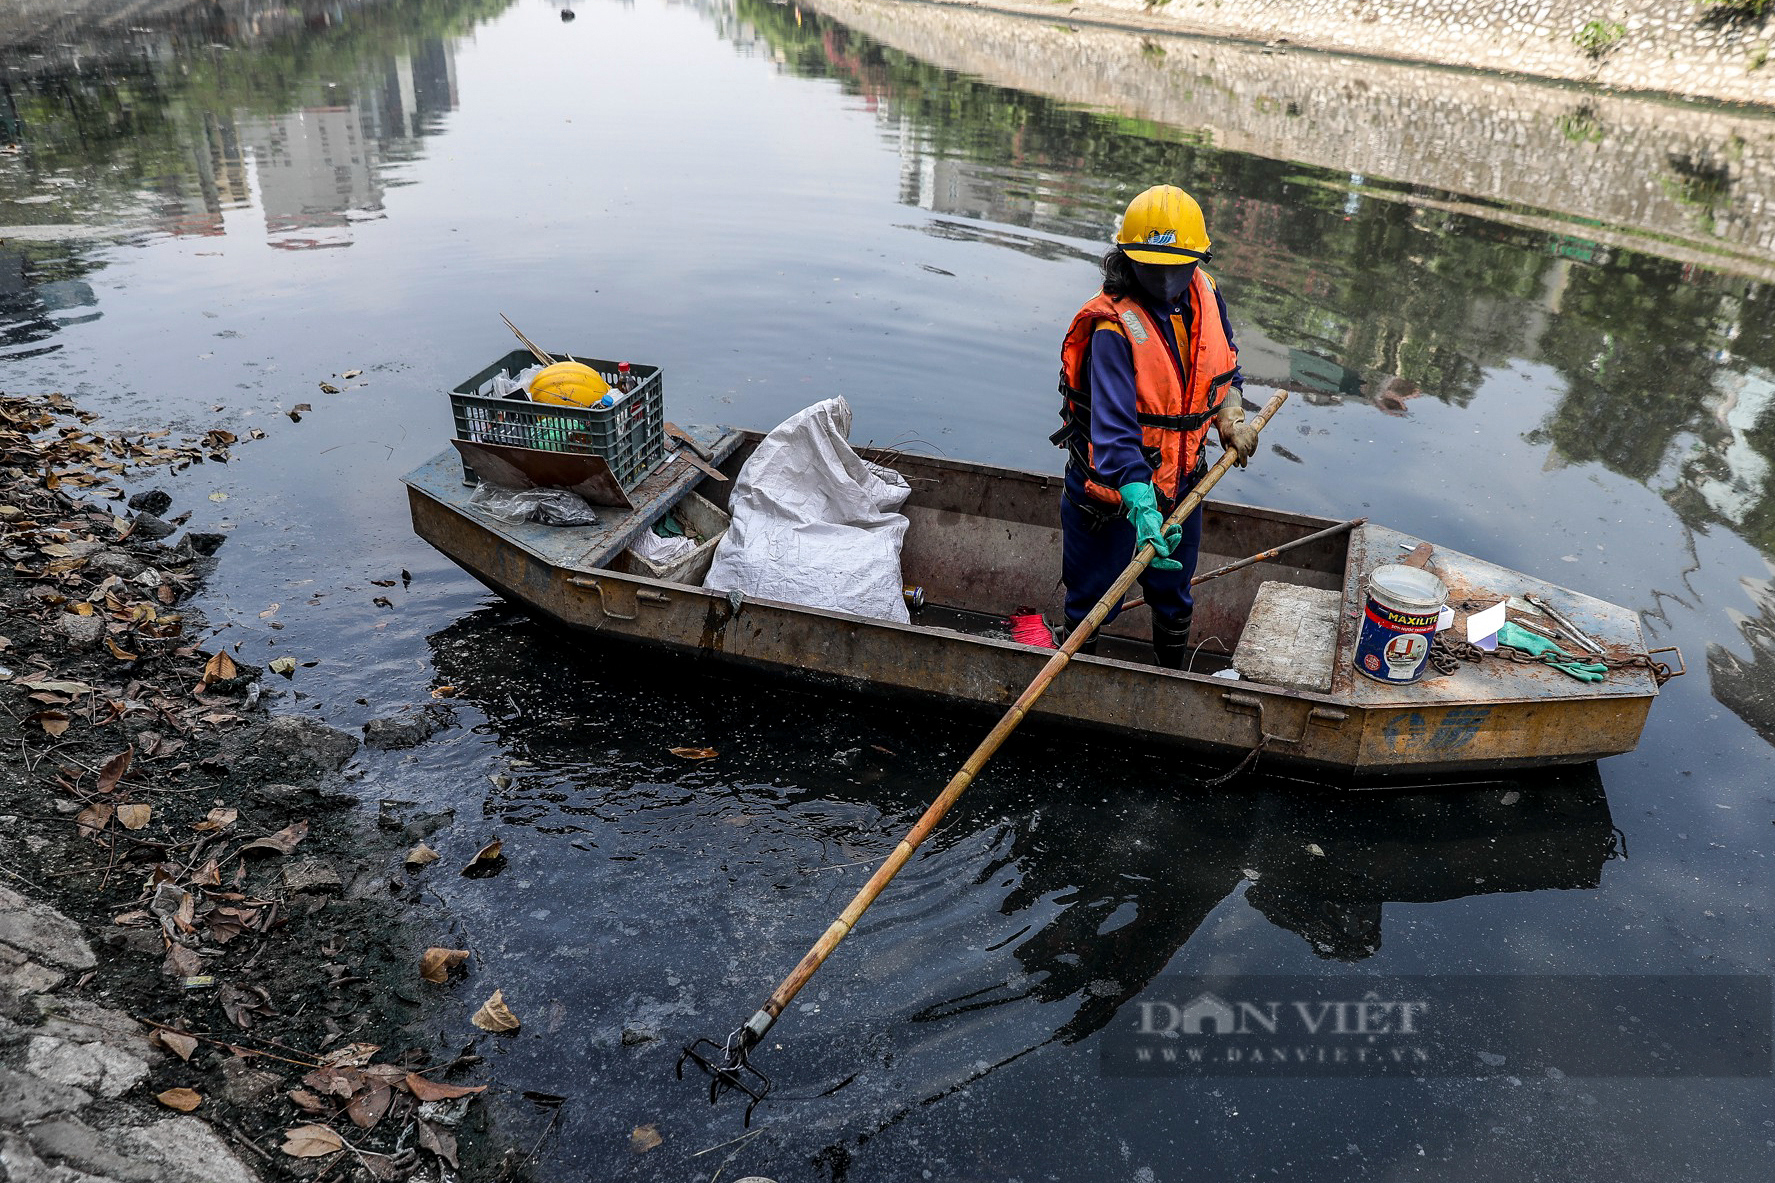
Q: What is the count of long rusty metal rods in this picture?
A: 1